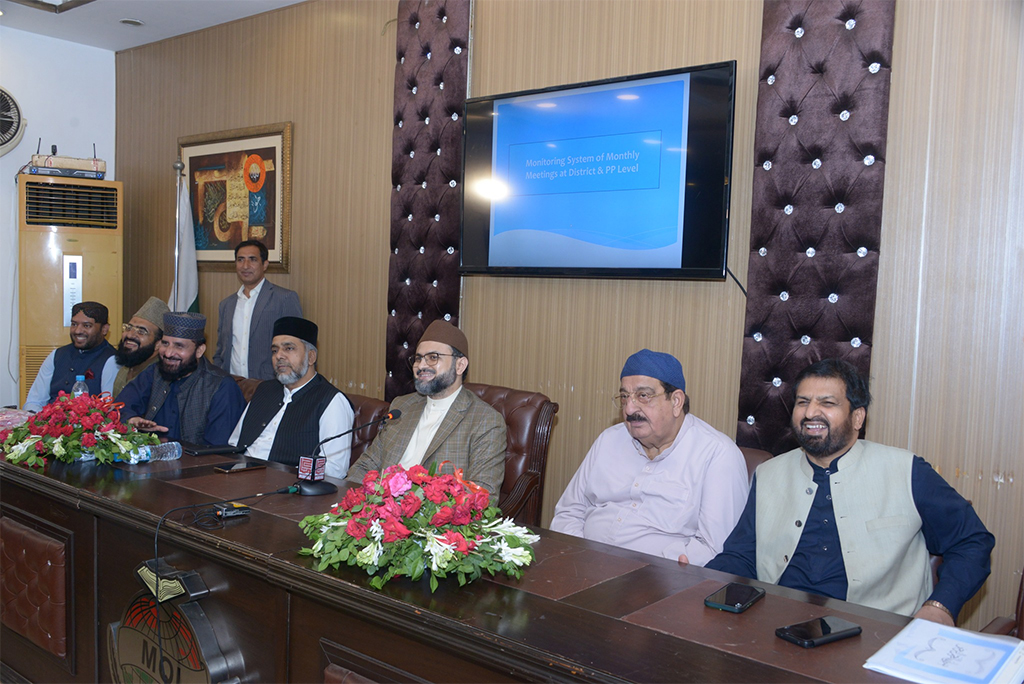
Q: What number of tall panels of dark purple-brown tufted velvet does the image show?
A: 2